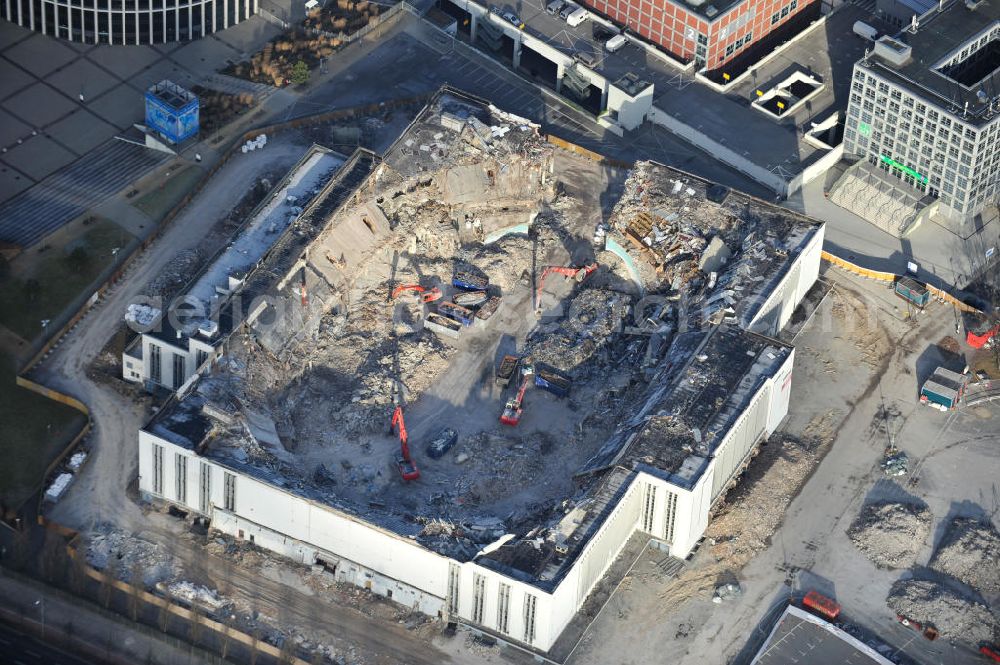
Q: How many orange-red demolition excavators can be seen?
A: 4